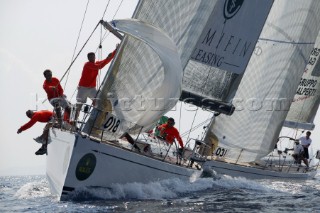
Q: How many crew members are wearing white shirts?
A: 2